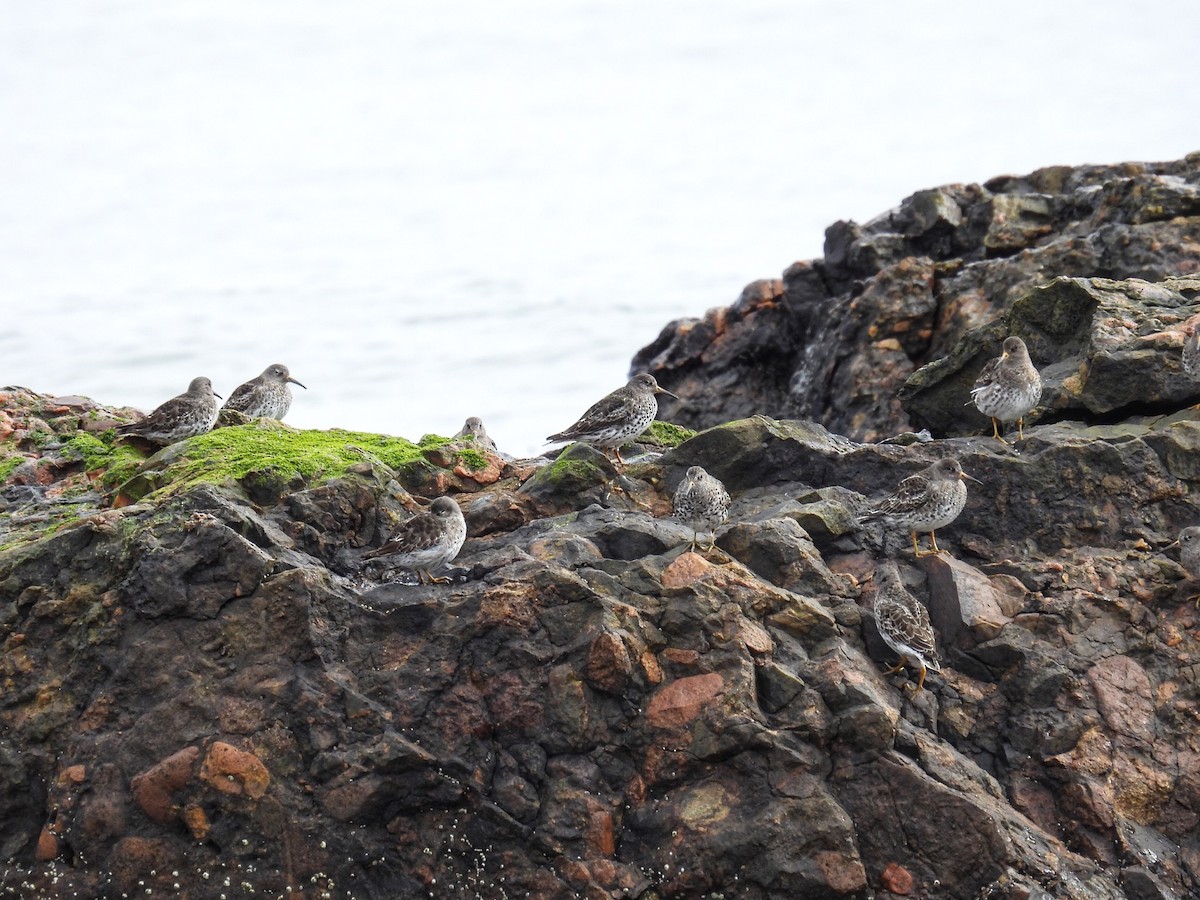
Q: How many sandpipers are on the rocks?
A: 11